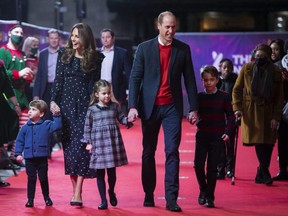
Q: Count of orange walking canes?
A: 0